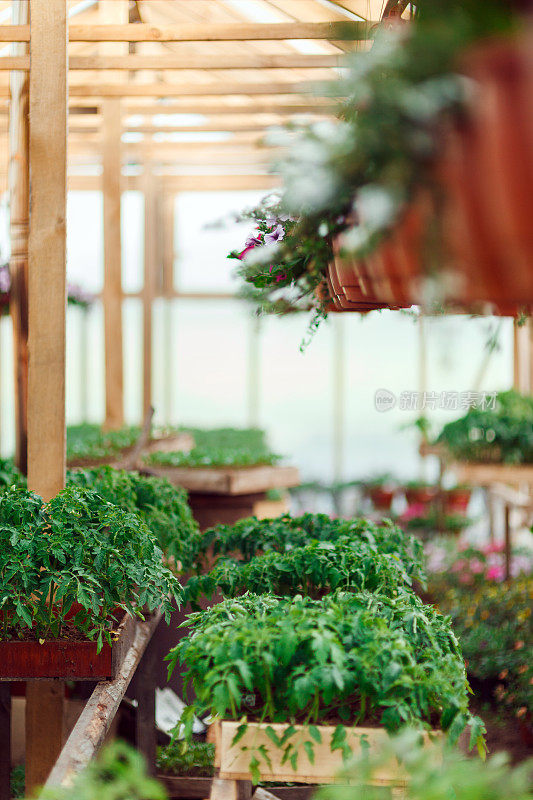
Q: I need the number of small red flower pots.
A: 3